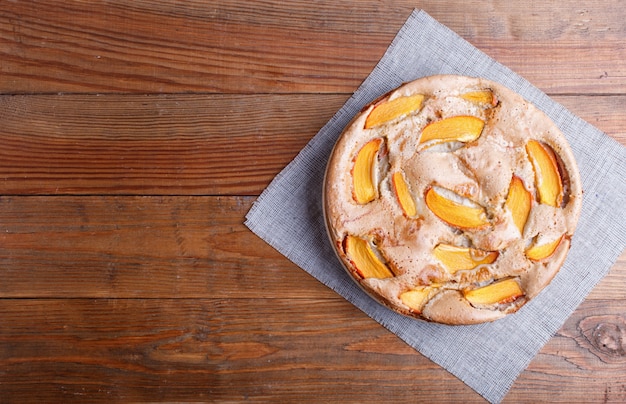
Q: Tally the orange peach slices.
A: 13